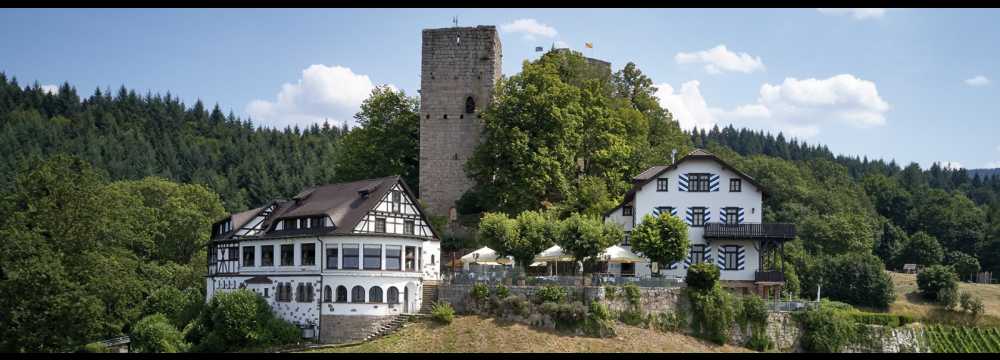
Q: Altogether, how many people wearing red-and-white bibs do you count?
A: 0